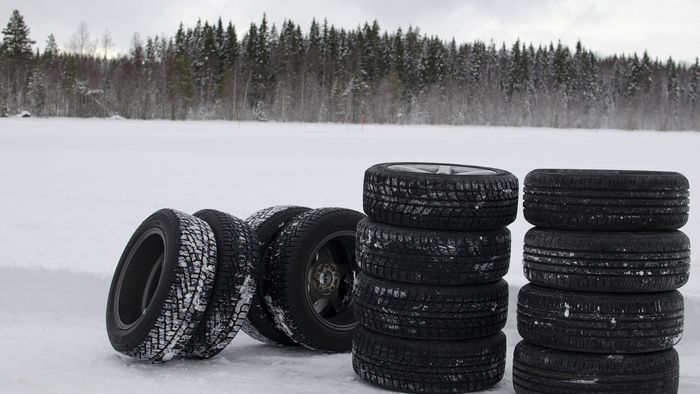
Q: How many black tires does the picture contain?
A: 12